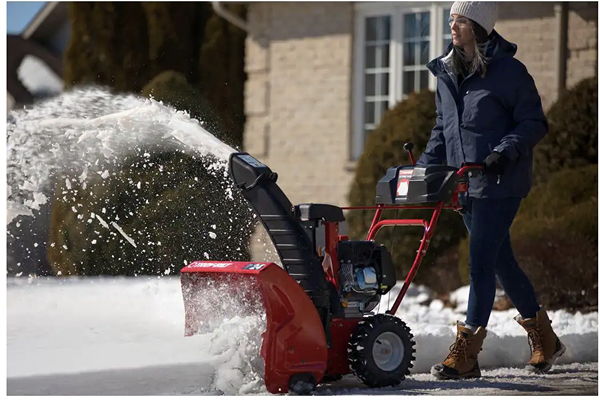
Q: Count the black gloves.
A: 1